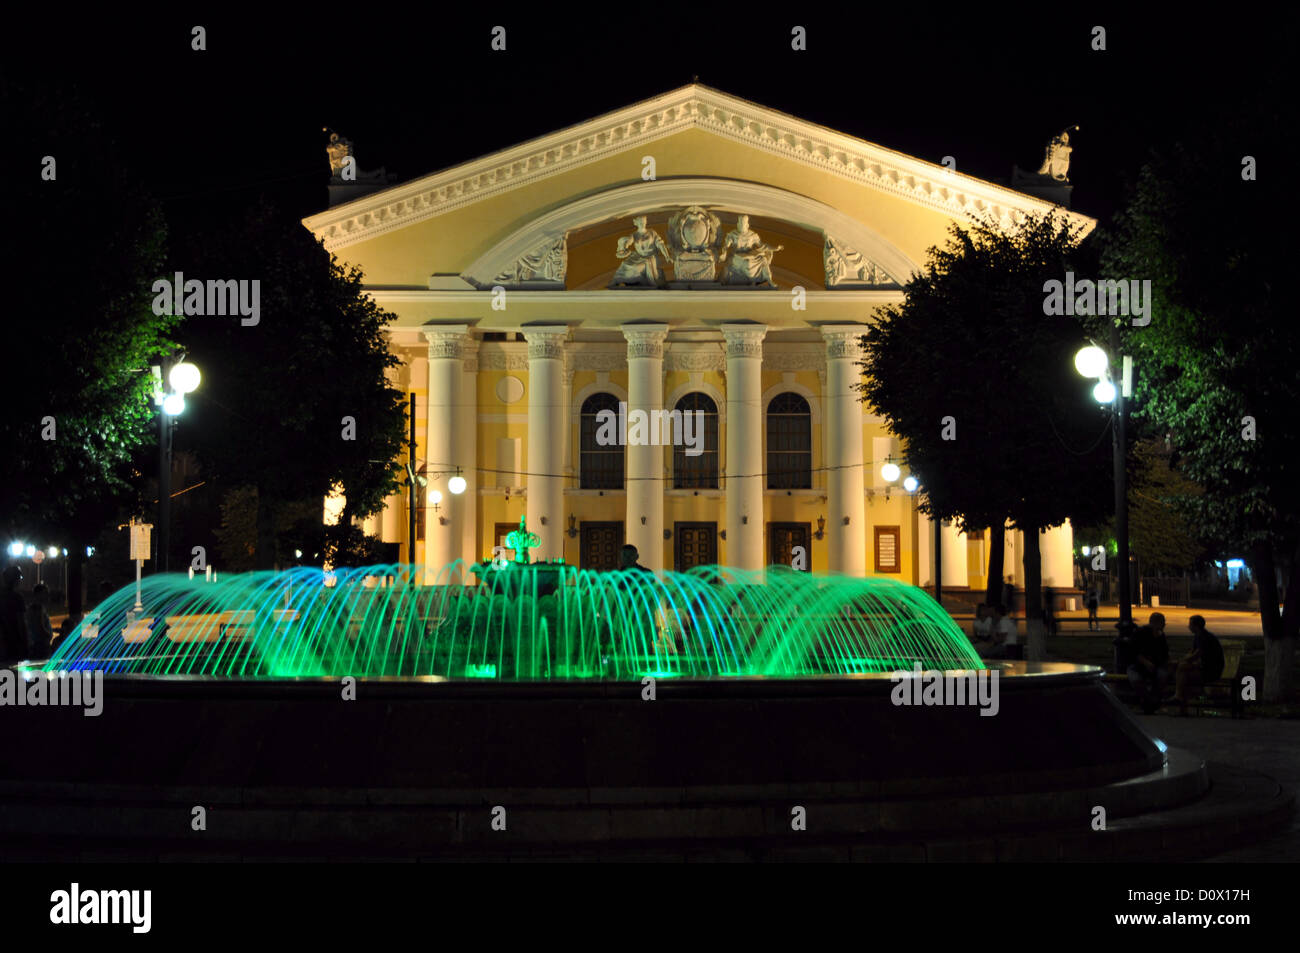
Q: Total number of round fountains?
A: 1